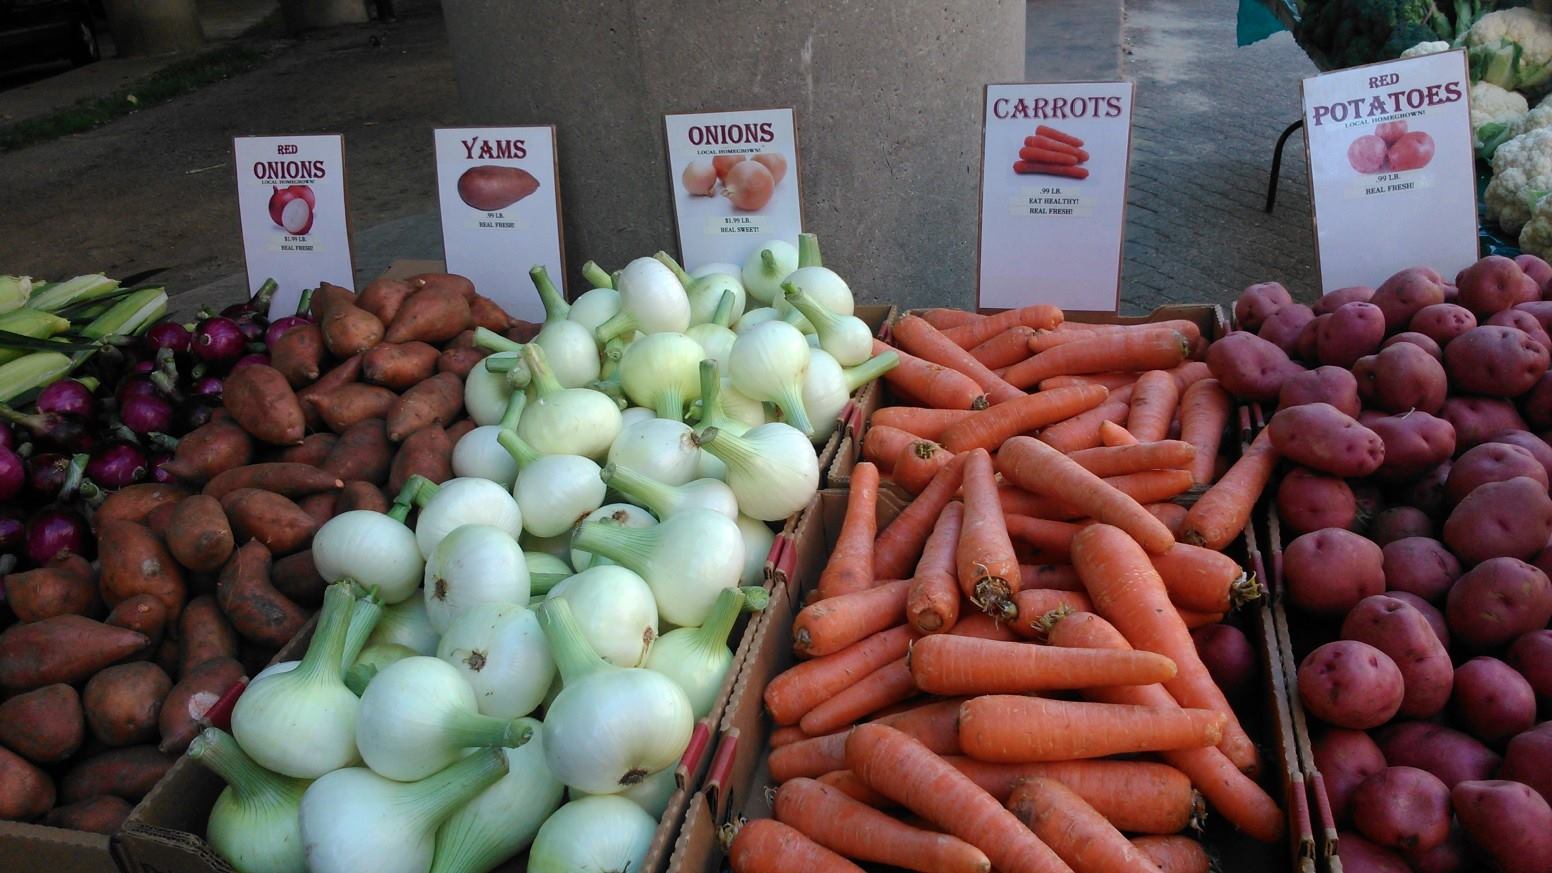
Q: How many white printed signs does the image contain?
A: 5